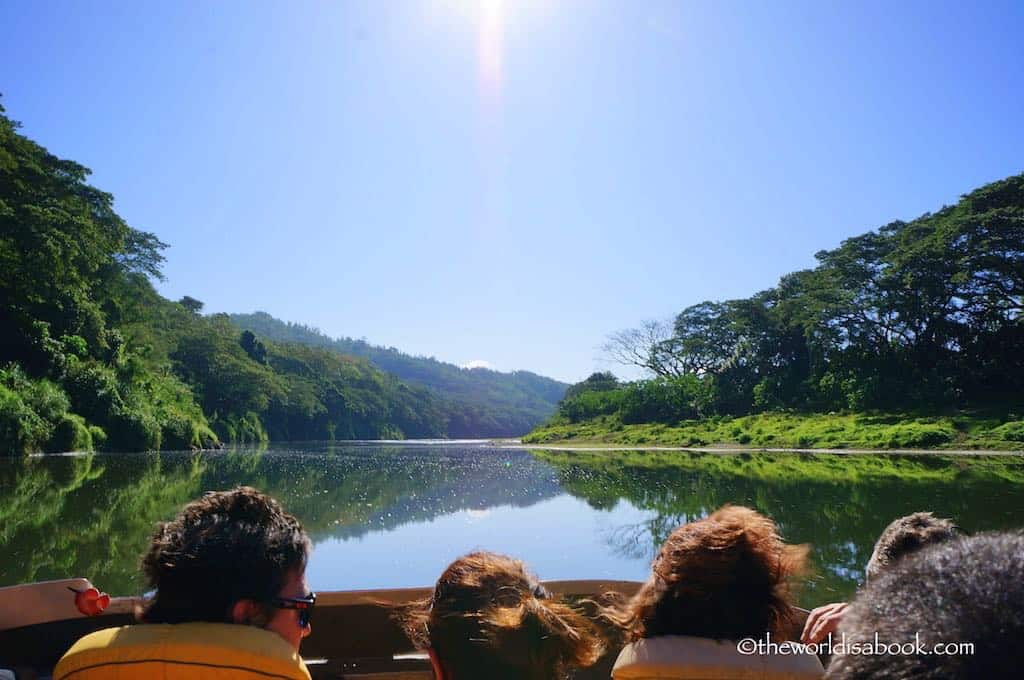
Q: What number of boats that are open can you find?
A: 1